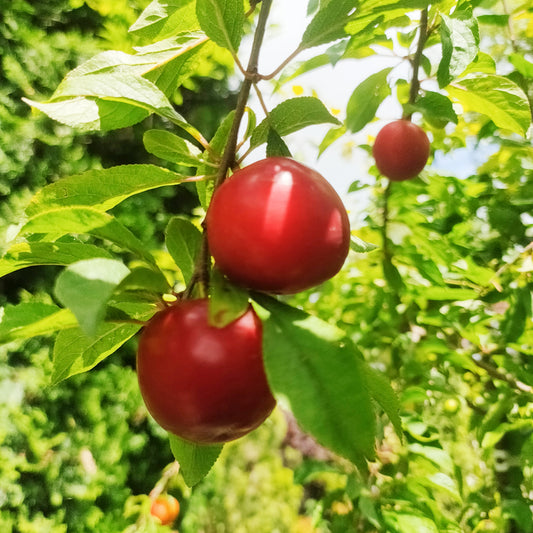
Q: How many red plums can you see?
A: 3